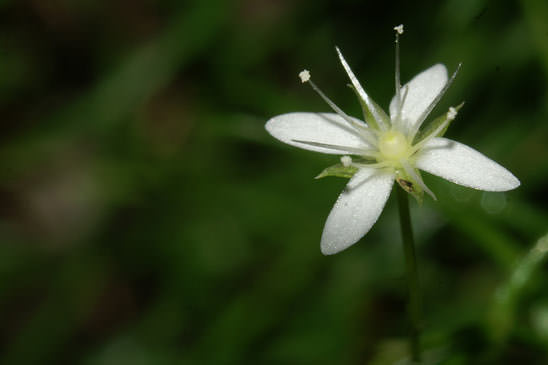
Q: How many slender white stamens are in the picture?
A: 8